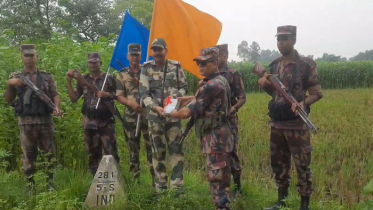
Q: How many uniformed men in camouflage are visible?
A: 7